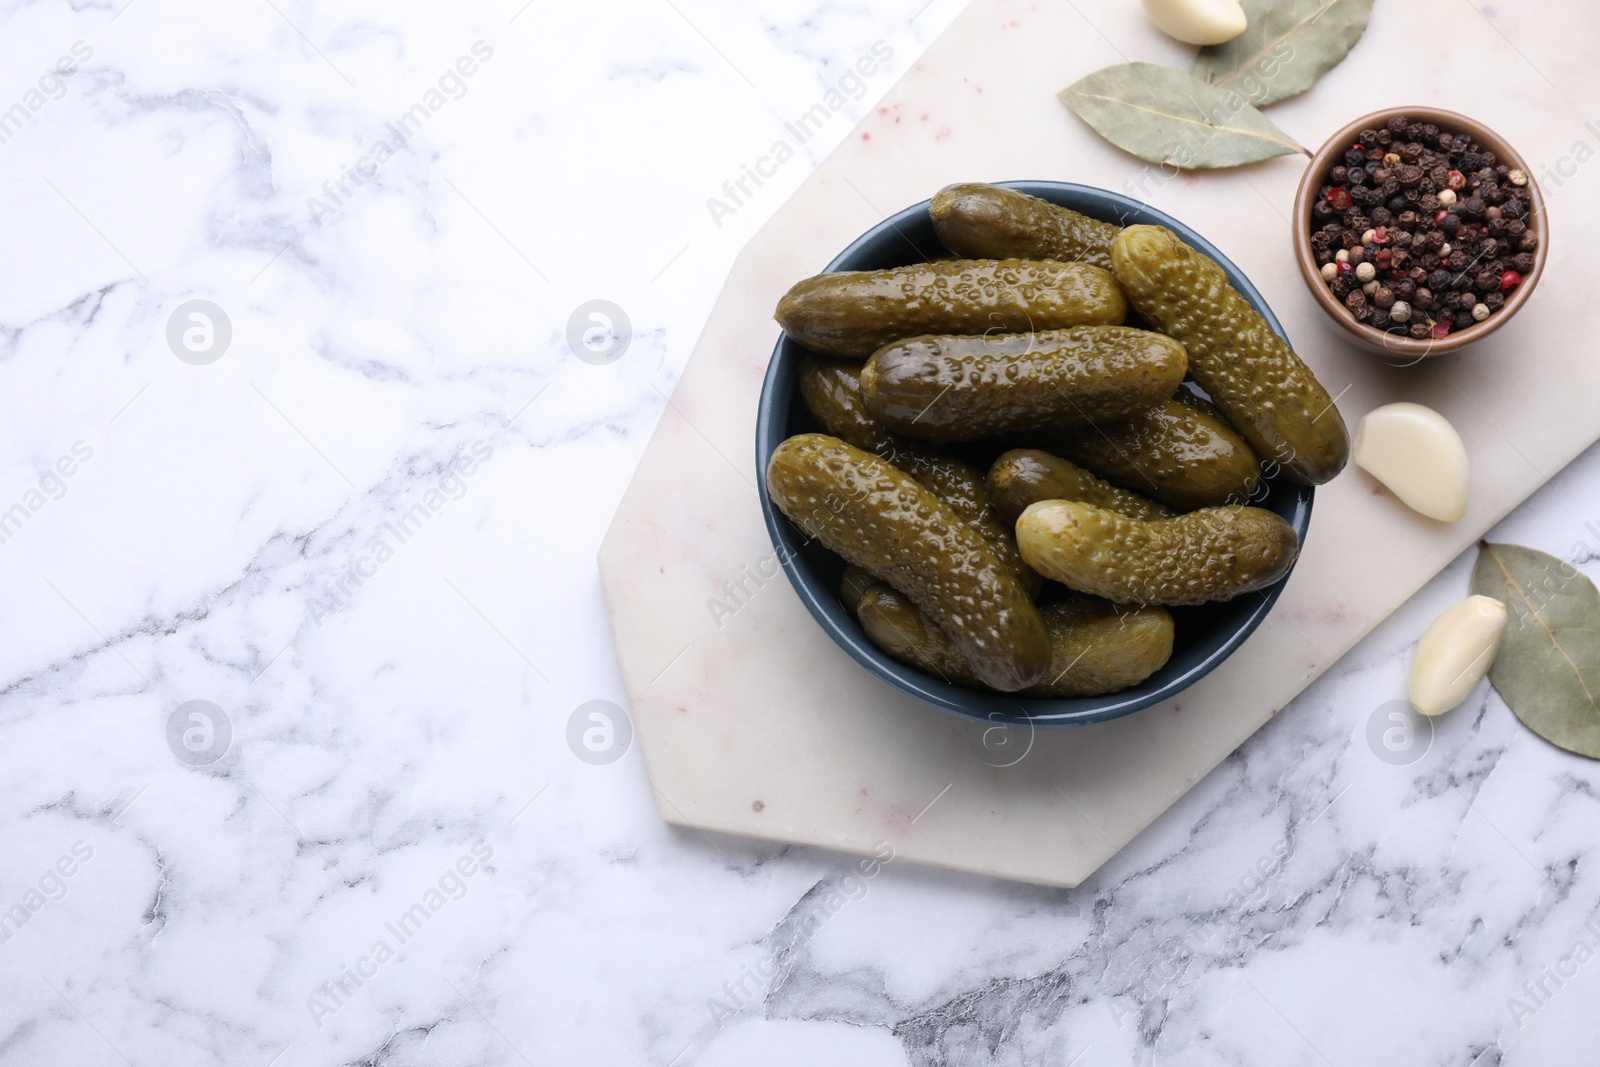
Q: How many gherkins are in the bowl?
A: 11